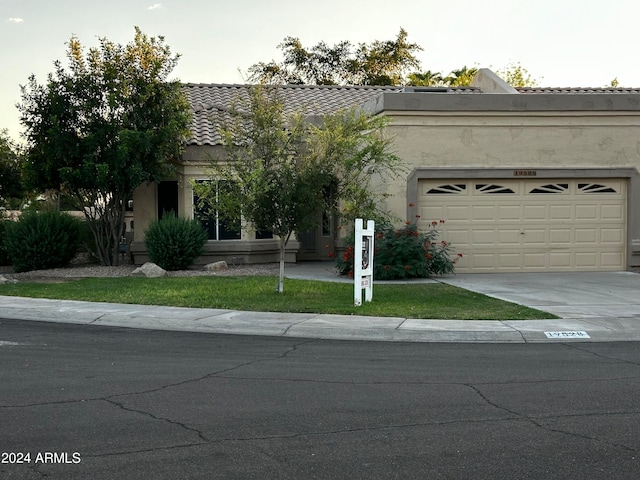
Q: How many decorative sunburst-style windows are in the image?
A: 4